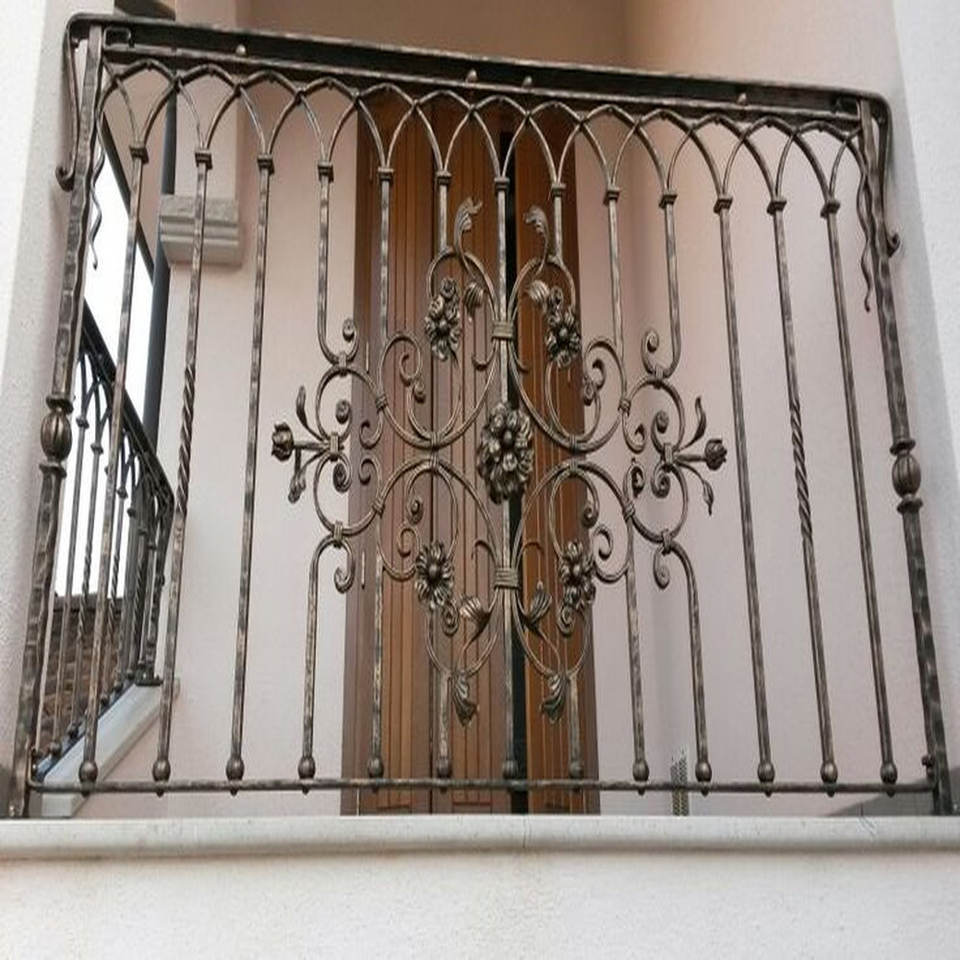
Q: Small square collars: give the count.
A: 13